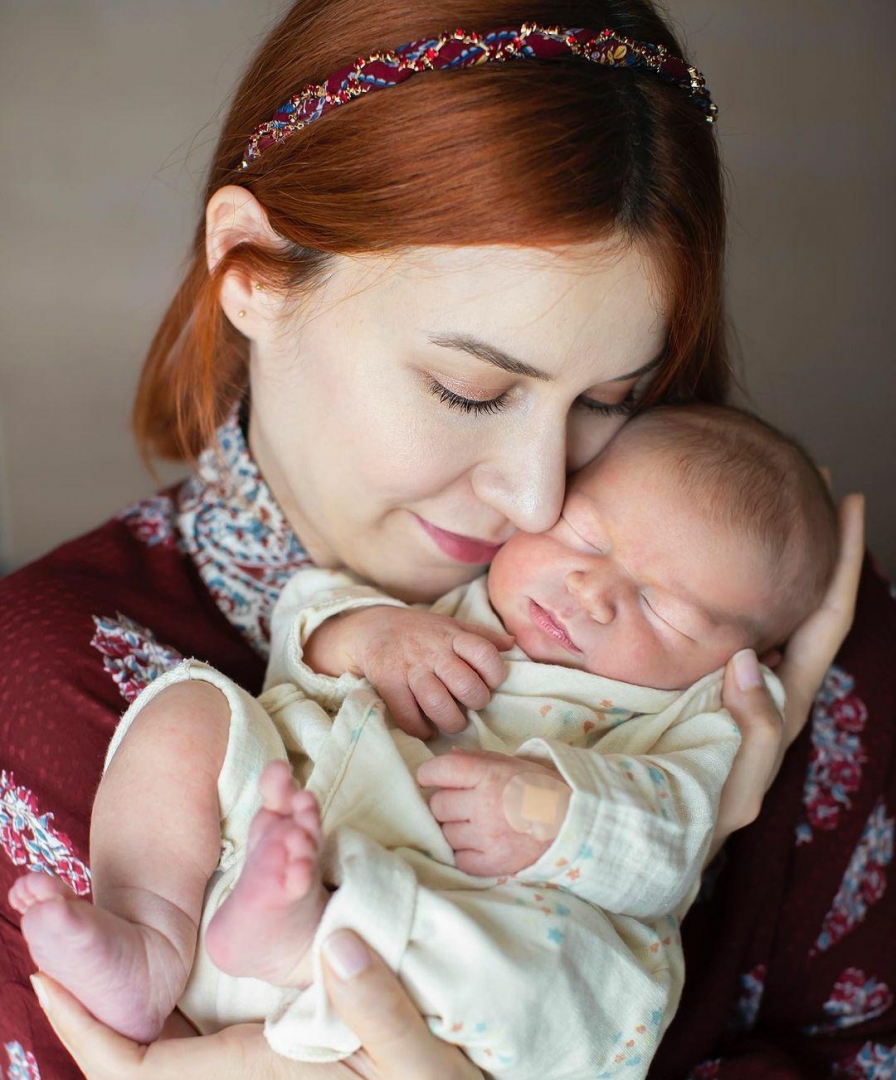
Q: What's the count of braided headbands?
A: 1